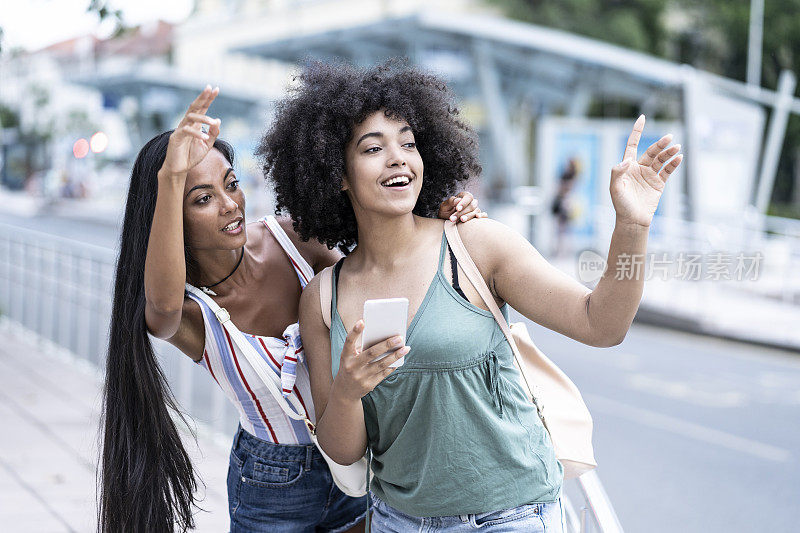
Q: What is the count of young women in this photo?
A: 2